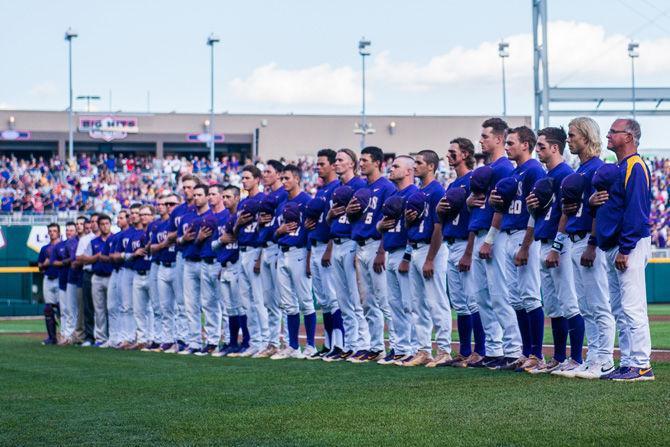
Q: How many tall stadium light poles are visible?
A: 5